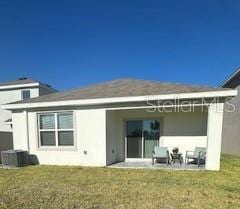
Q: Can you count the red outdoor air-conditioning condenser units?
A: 0